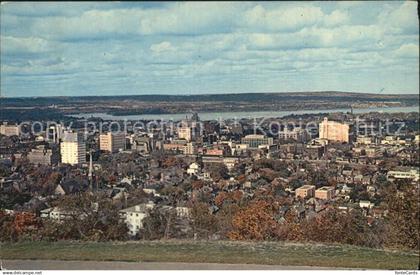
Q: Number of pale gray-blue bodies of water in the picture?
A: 1